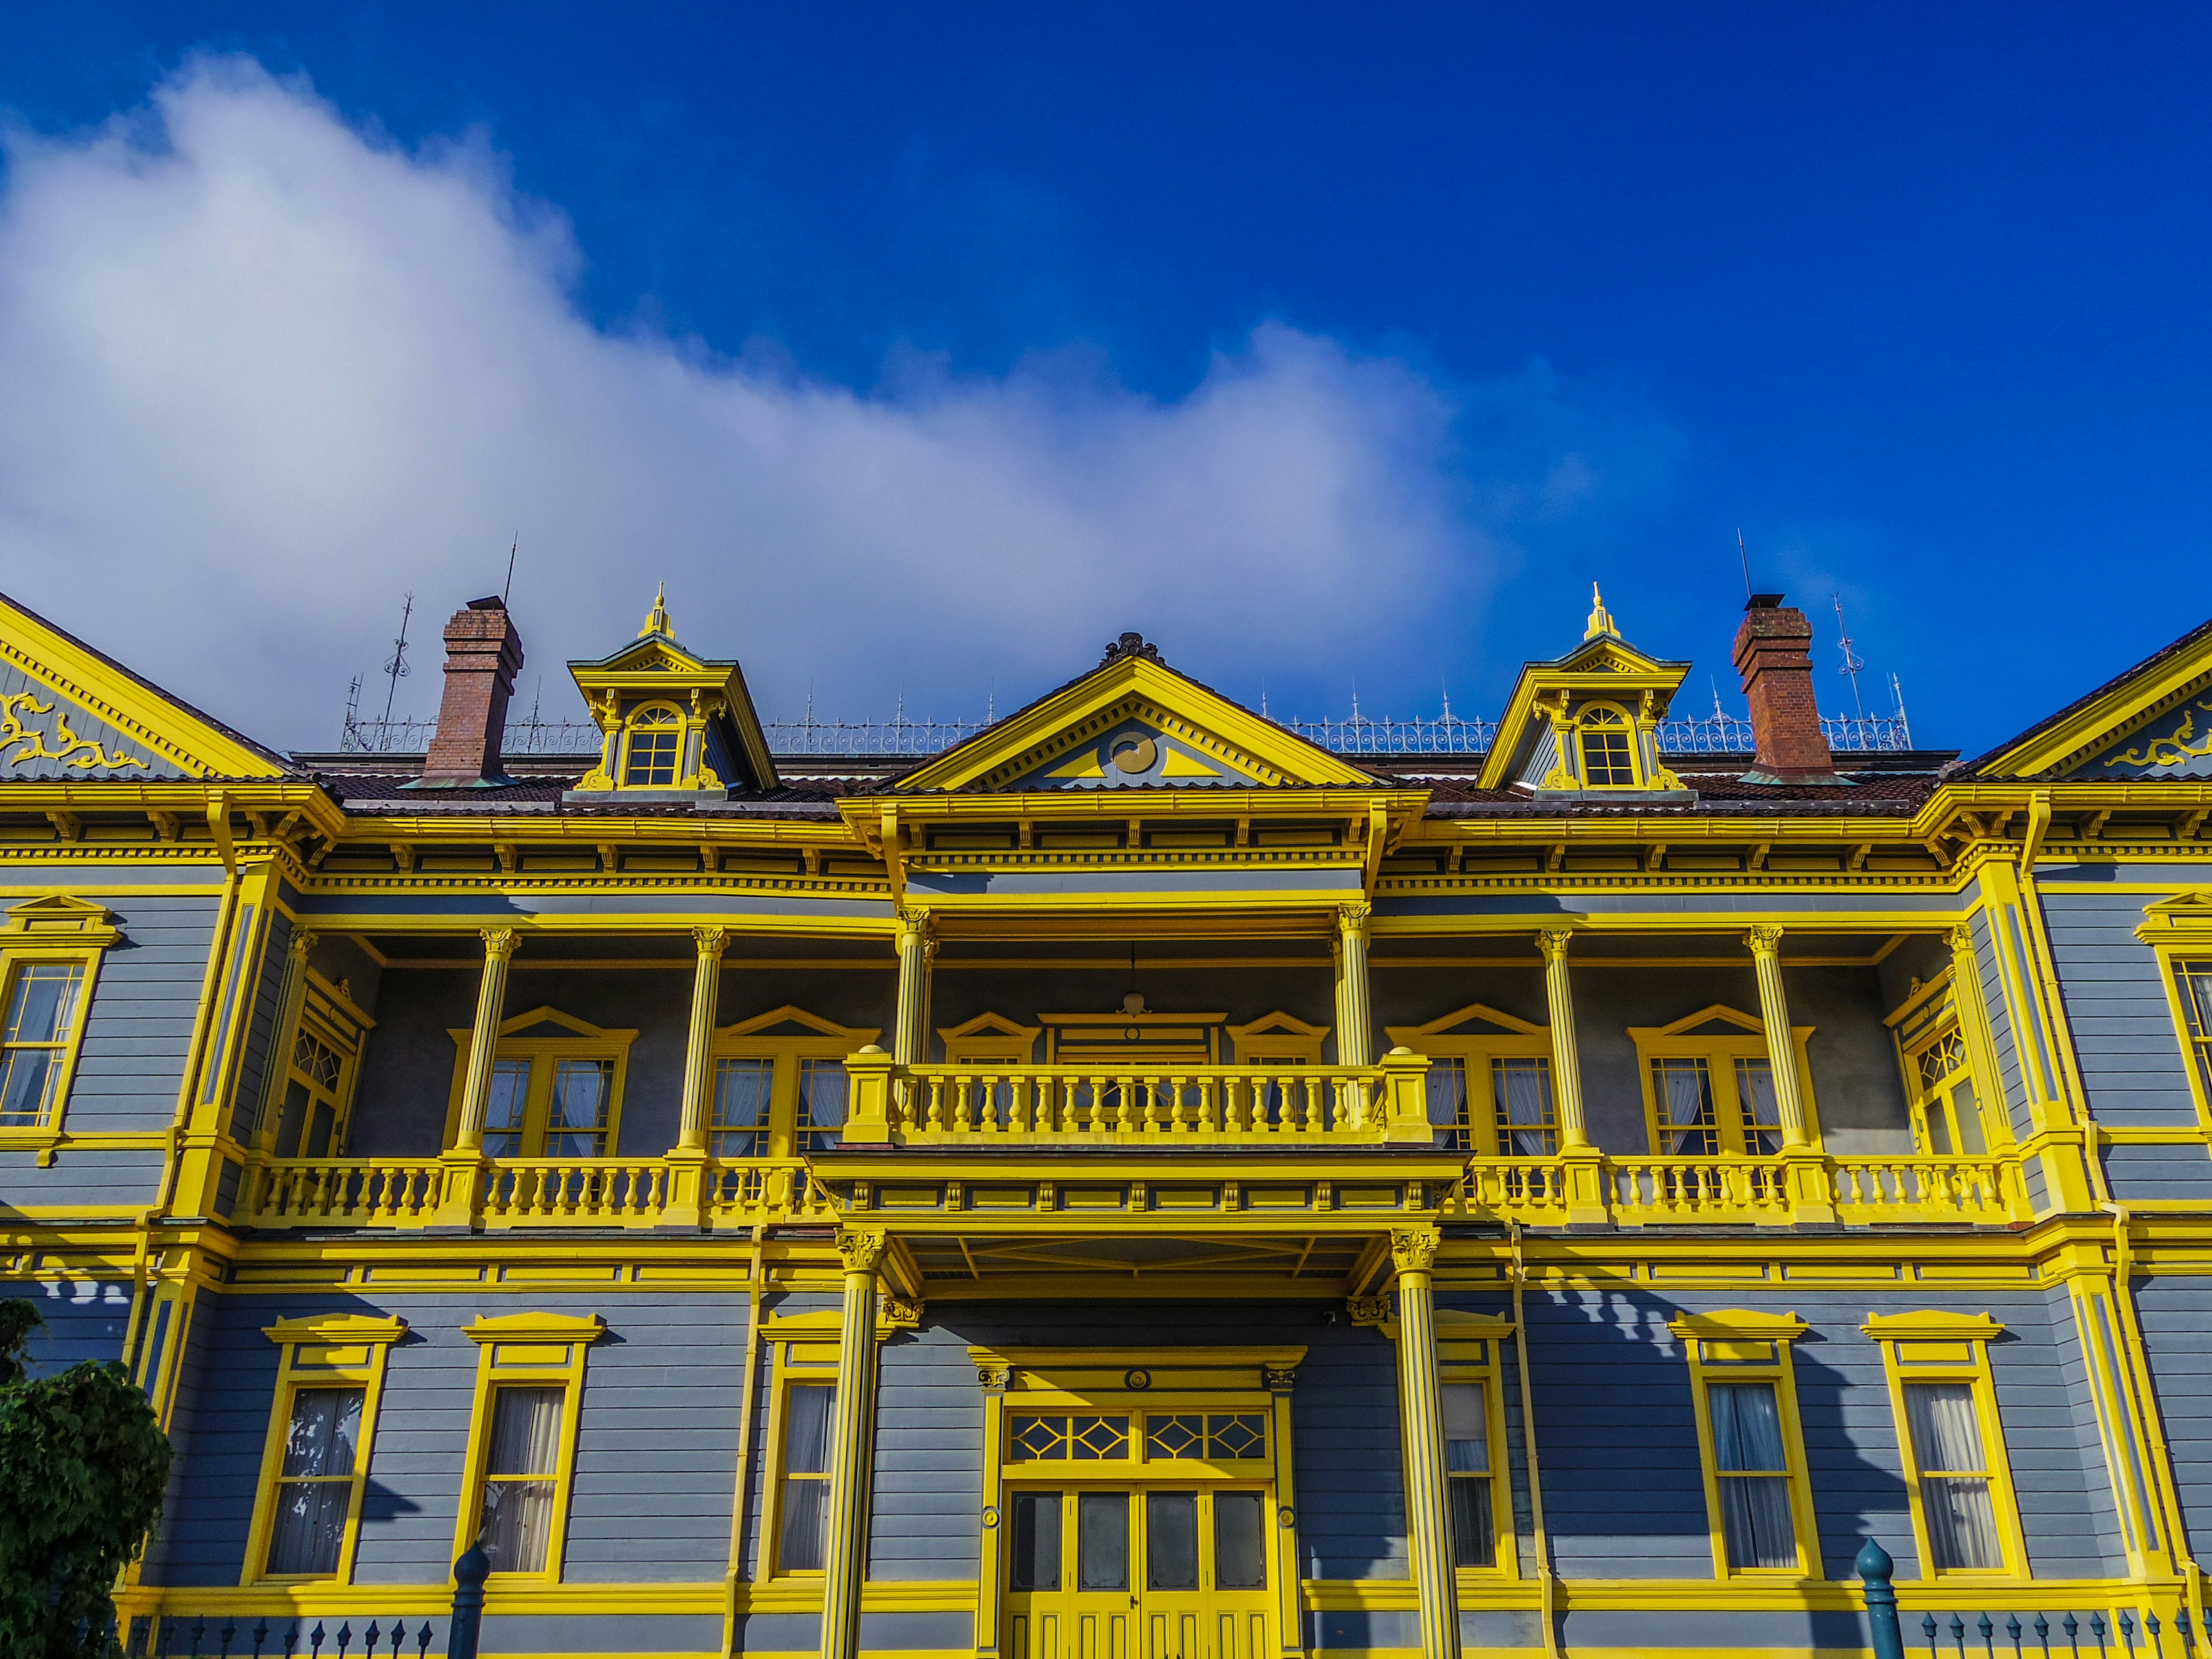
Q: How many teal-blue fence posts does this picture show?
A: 2